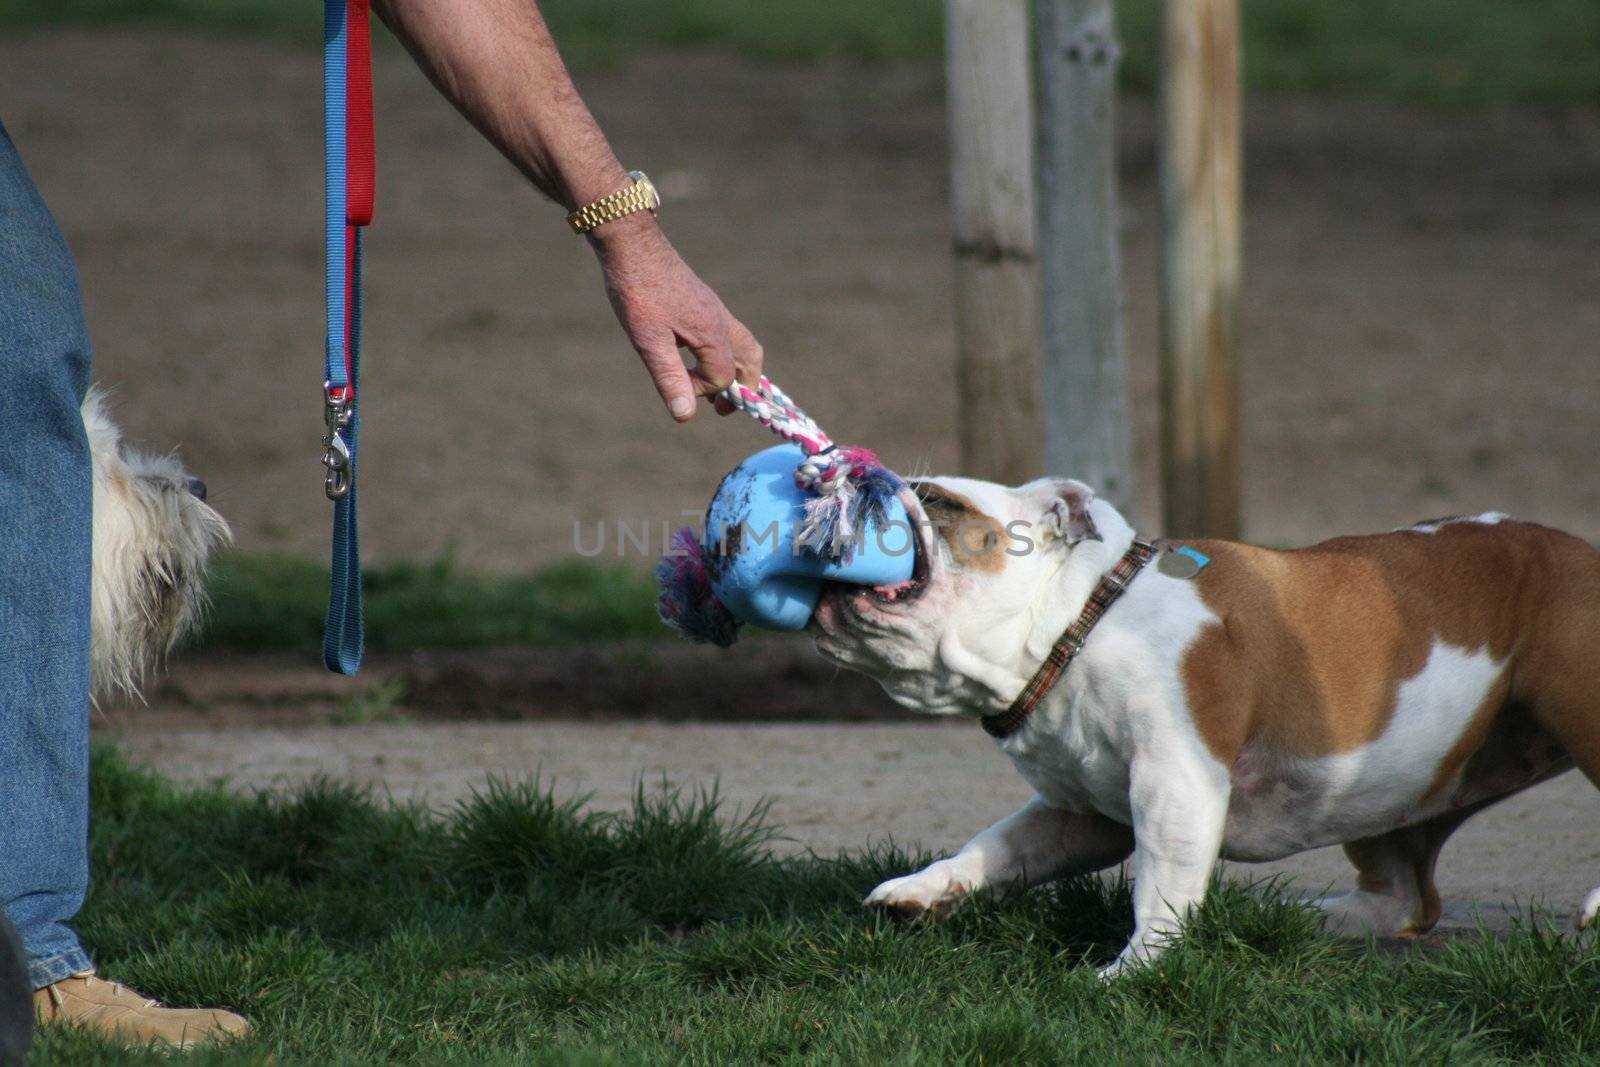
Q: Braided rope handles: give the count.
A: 1